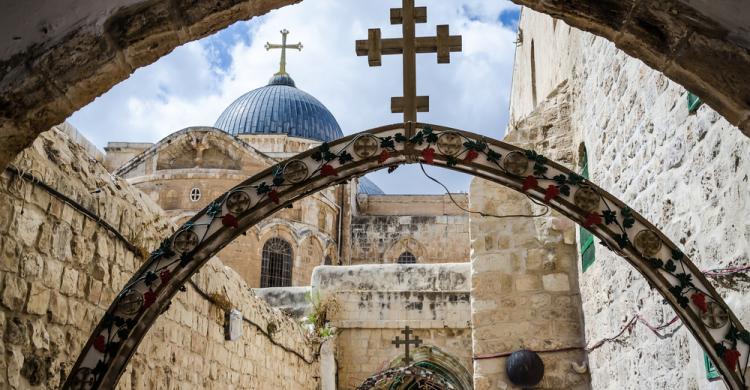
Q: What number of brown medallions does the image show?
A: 11